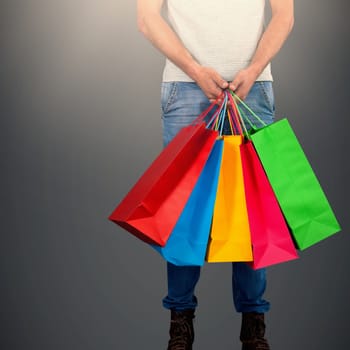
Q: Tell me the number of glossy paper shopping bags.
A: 5